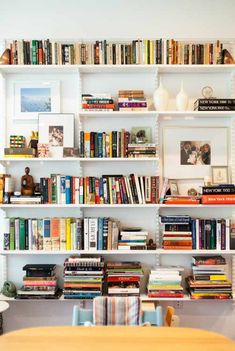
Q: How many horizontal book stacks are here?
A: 15